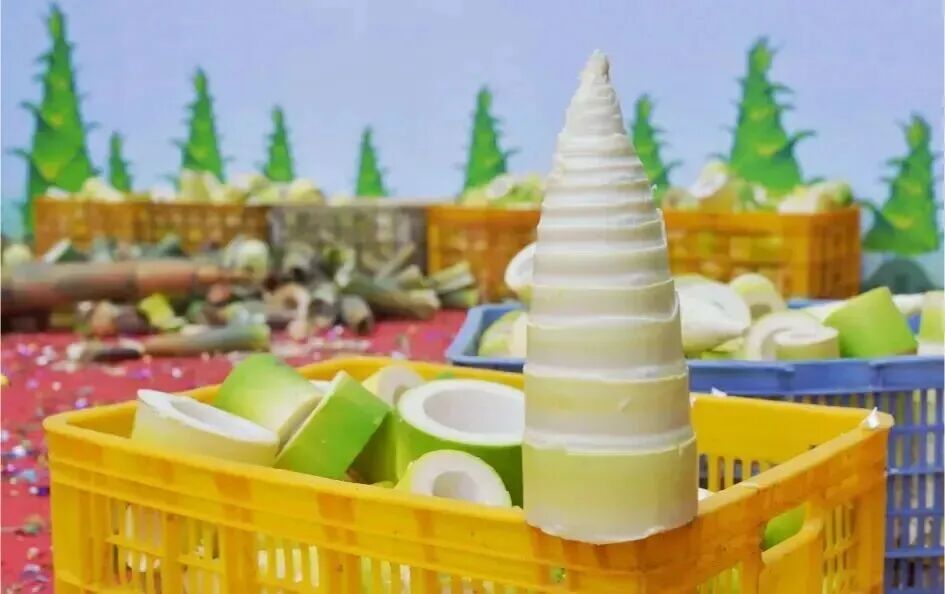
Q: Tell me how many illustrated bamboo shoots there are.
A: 9